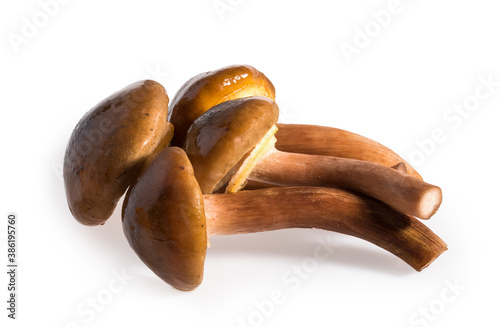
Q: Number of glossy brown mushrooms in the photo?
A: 4